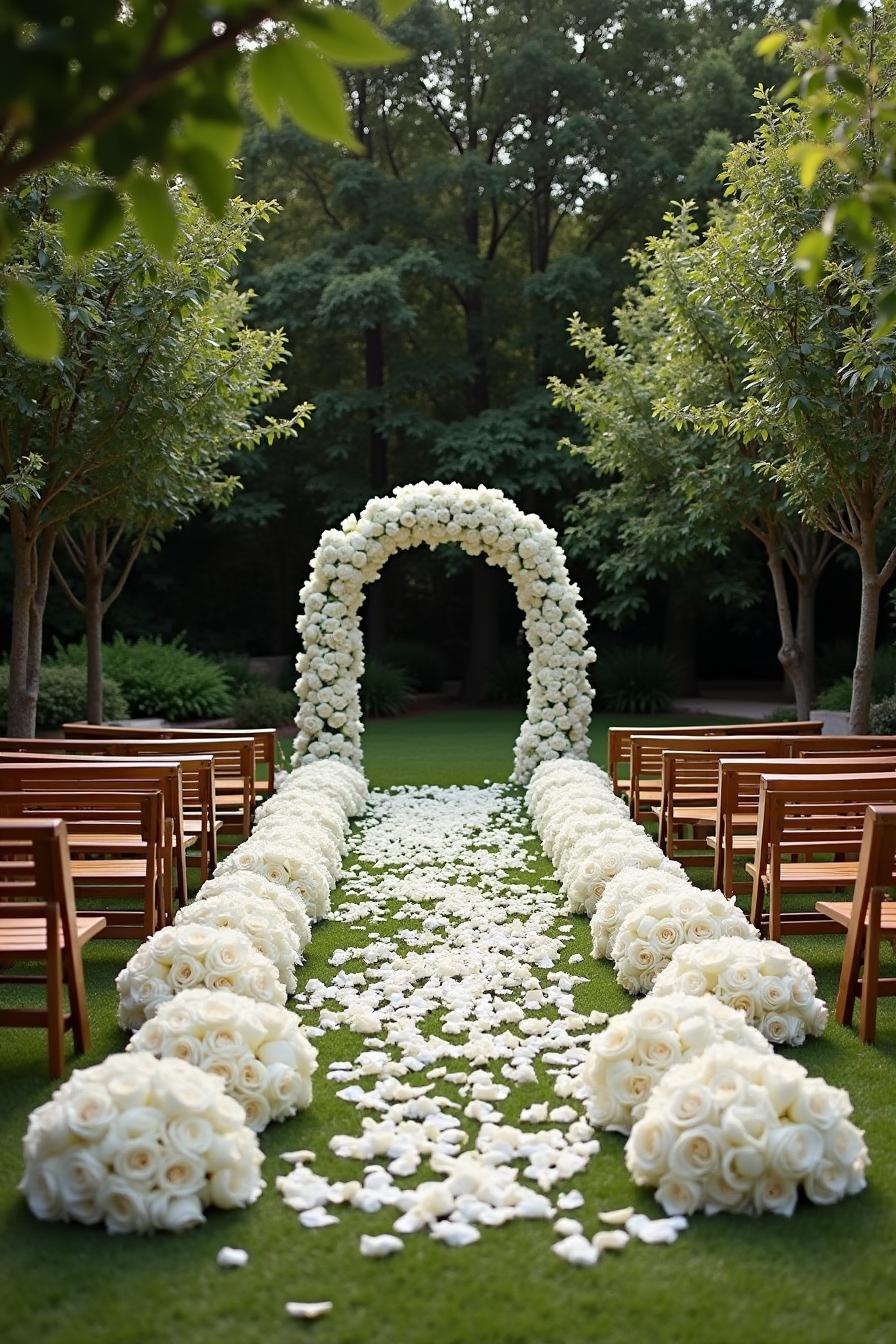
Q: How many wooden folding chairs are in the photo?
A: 12